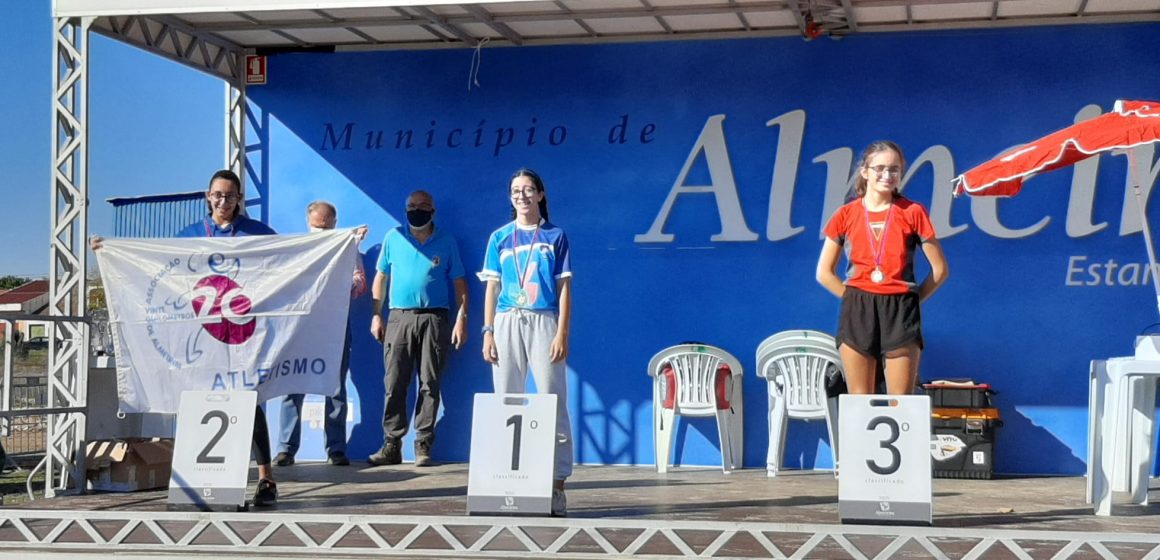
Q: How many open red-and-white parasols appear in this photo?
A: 1